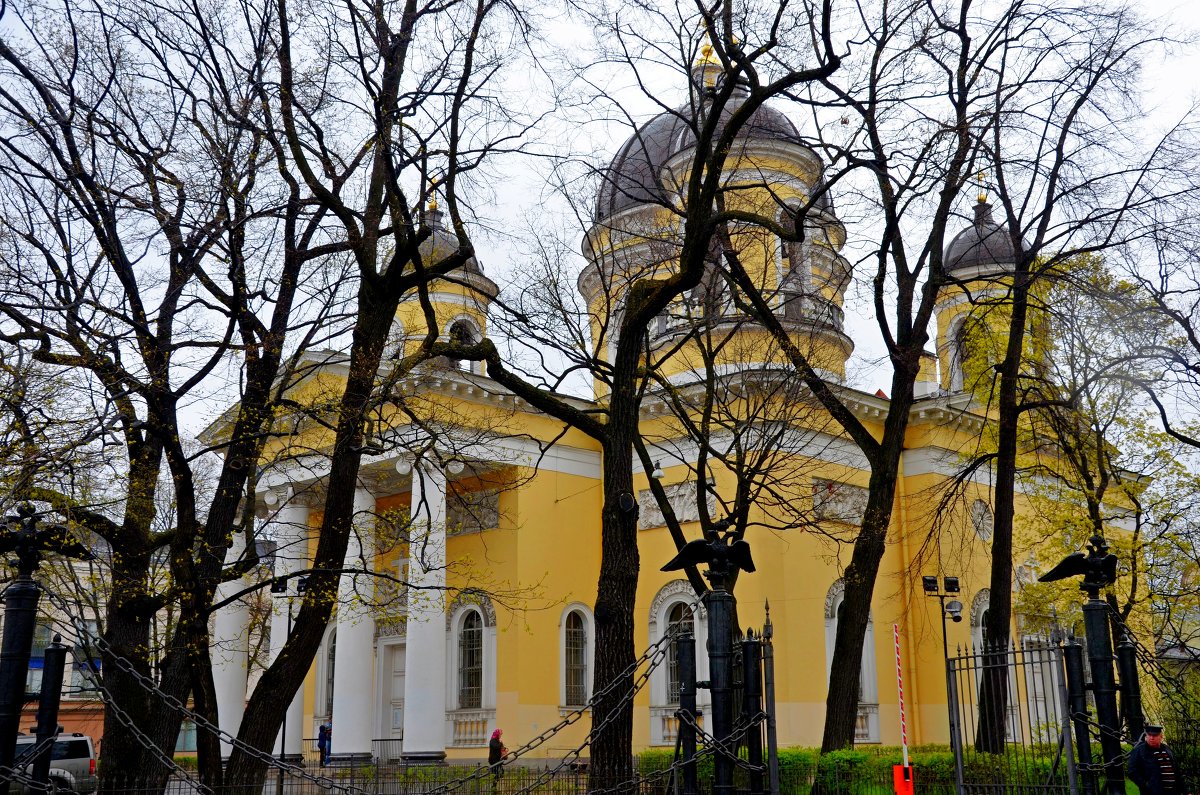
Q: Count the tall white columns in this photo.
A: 4